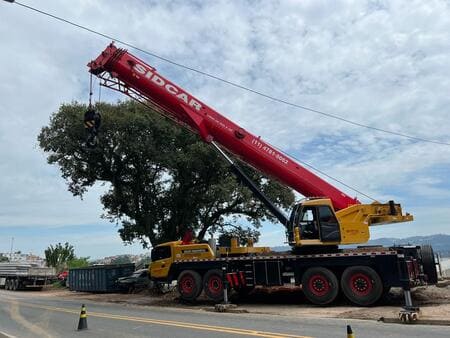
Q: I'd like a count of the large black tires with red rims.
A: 4